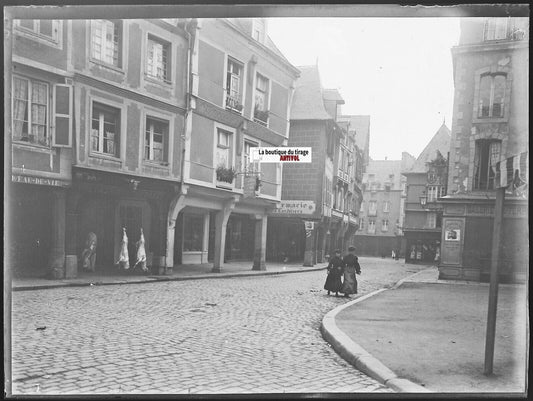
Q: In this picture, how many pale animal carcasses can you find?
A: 2